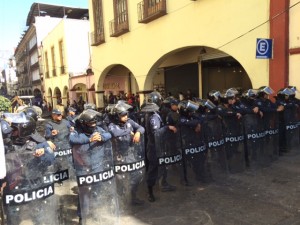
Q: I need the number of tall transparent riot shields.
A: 12